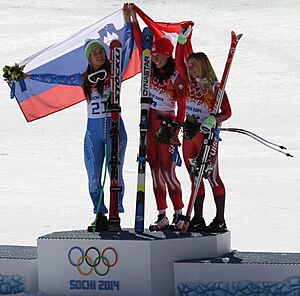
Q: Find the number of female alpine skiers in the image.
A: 3